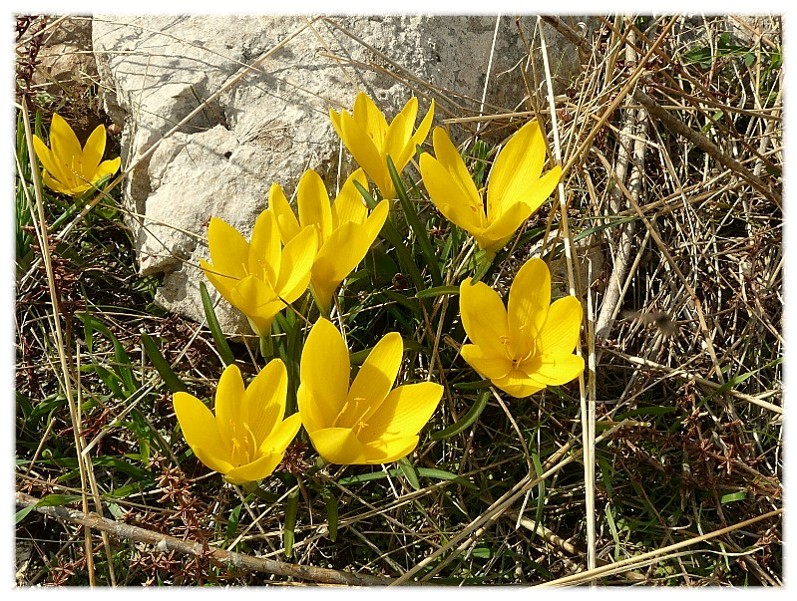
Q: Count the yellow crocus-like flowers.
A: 8